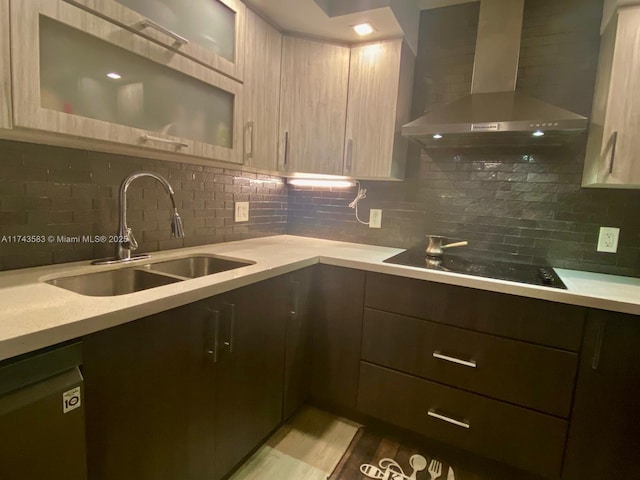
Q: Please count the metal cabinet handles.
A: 12